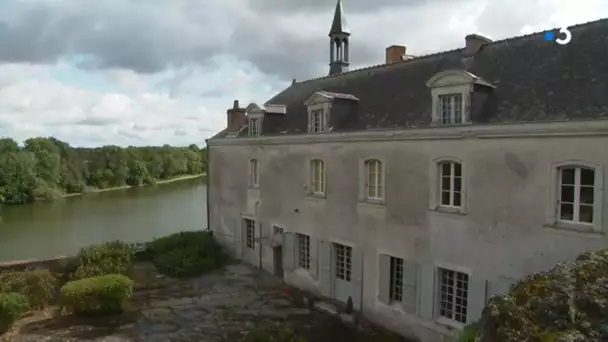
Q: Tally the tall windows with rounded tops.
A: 5